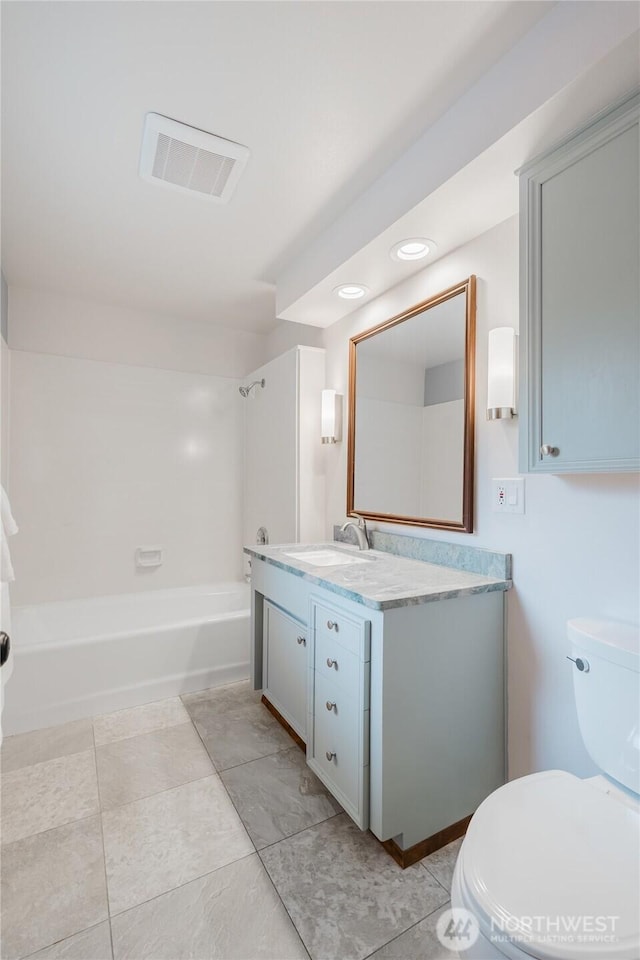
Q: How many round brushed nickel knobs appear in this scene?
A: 6